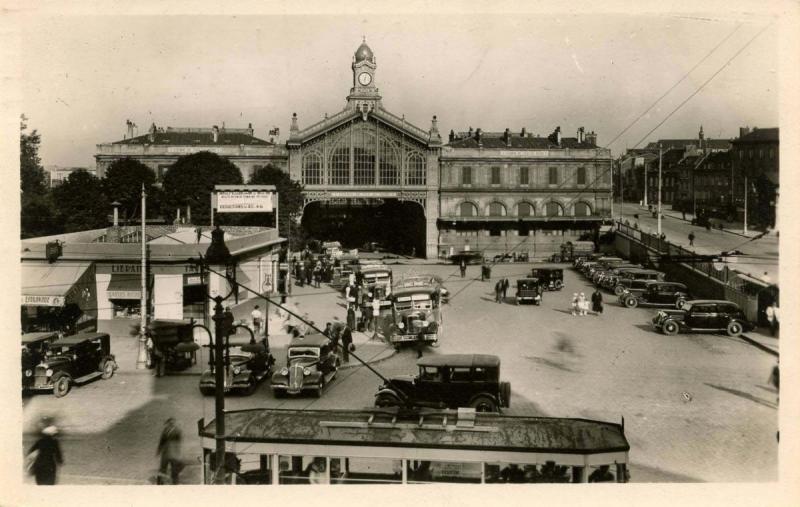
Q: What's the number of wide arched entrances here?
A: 1